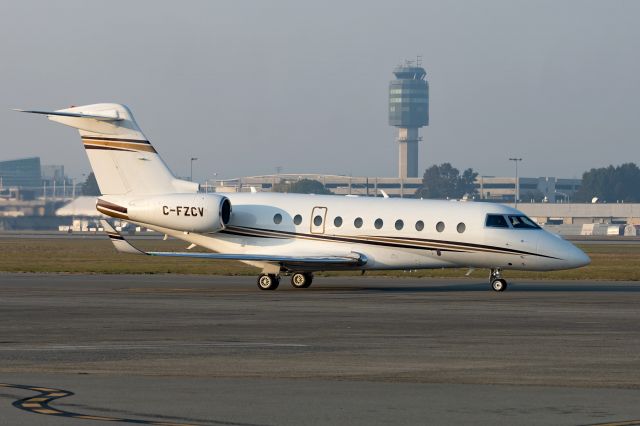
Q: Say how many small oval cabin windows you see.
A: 10